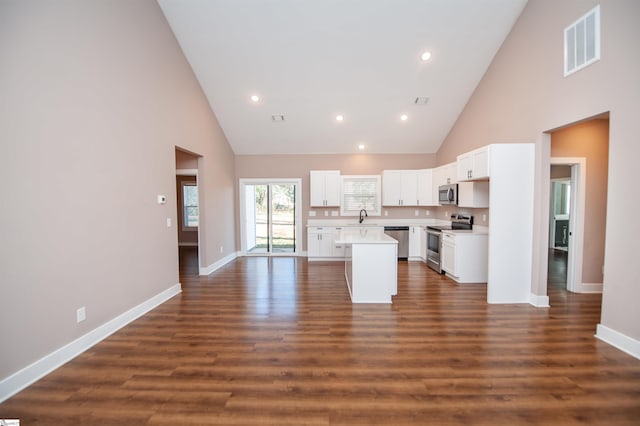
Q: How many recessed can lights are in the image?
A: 5